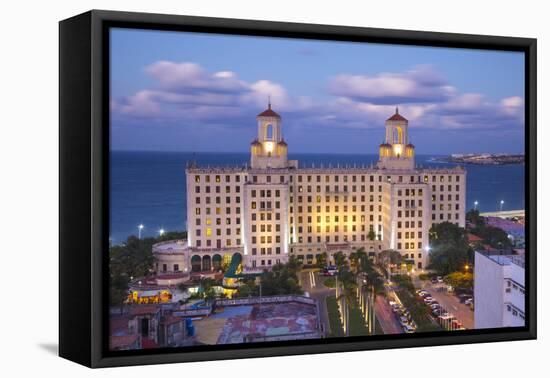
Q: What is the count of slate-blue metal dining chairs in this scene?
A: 0